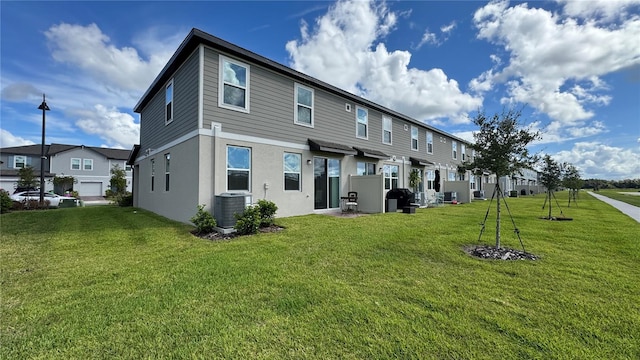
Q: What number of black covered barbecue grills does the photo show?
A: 1